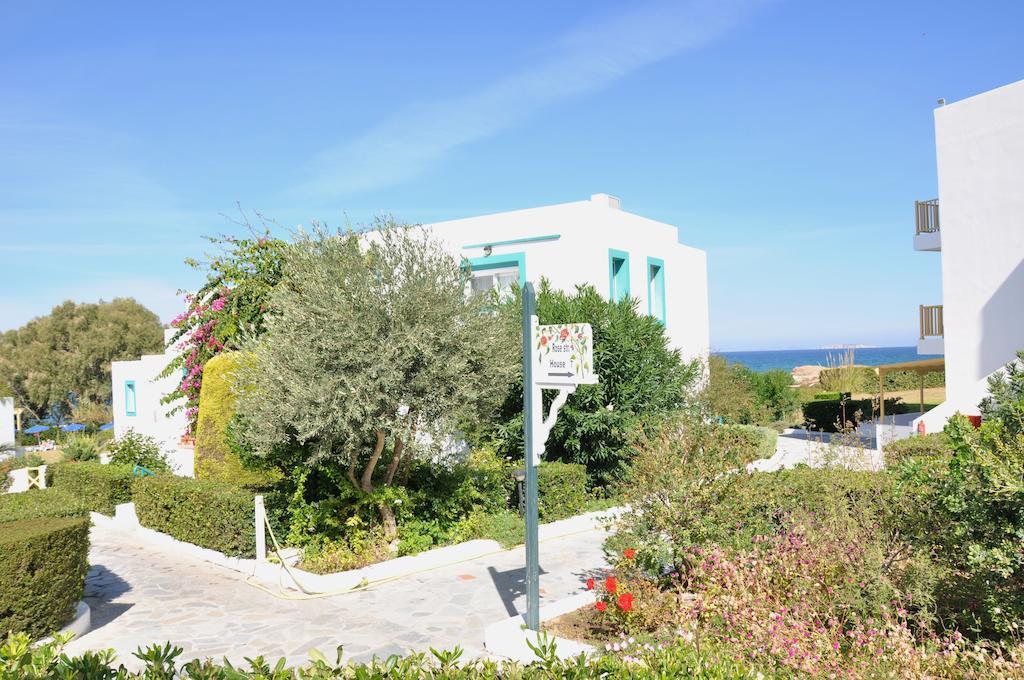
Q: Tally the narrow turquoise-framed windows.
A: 3